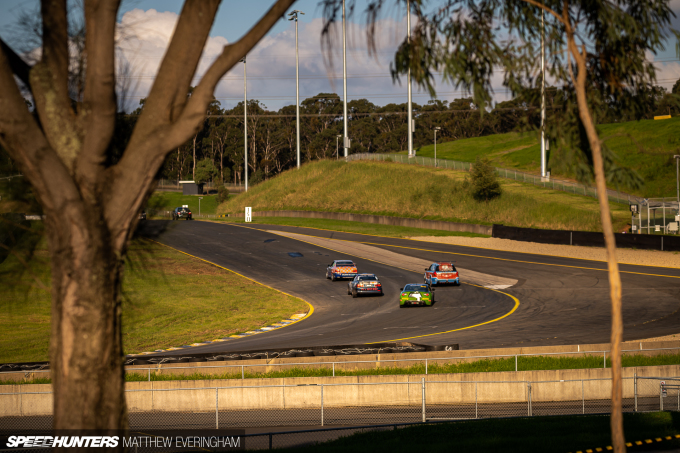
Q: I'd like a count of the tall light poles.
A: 5